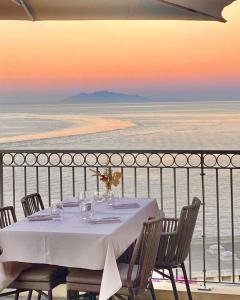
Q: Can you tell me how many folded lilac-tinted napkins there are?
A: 4